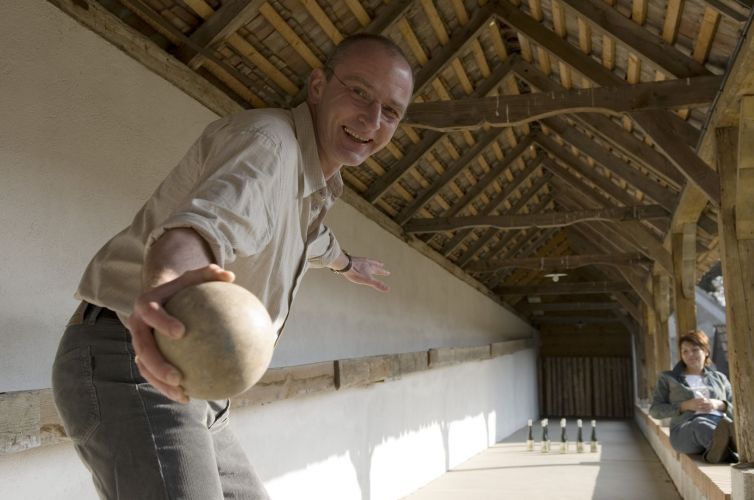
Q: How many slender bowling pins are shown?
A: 5